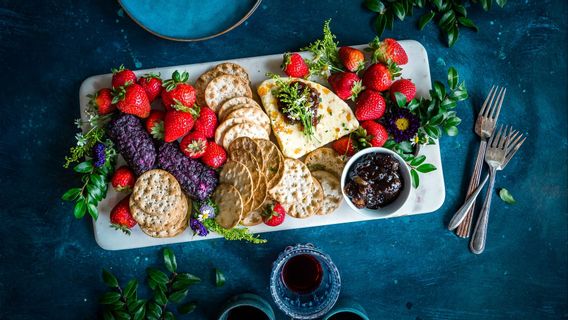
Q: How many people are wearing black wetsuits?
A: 0